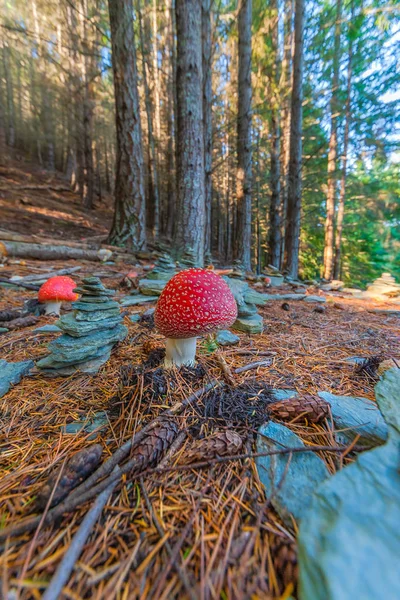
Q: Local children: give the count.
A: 0